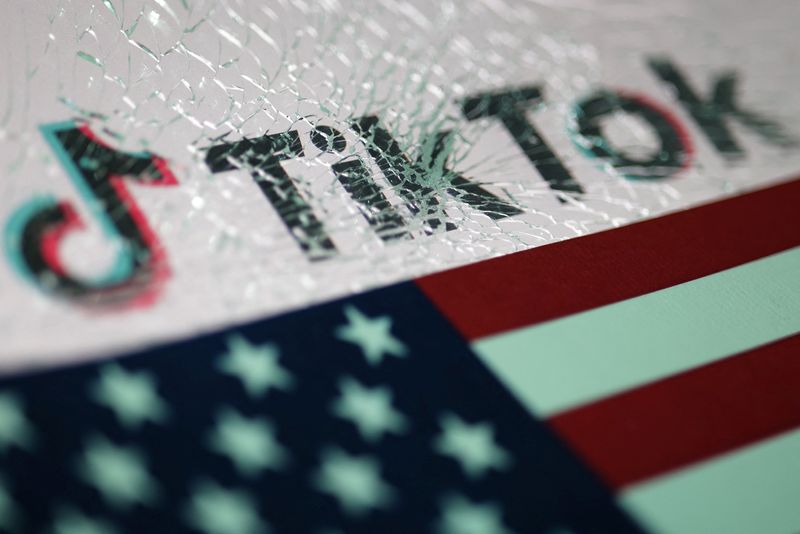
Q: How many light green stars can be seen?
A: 13